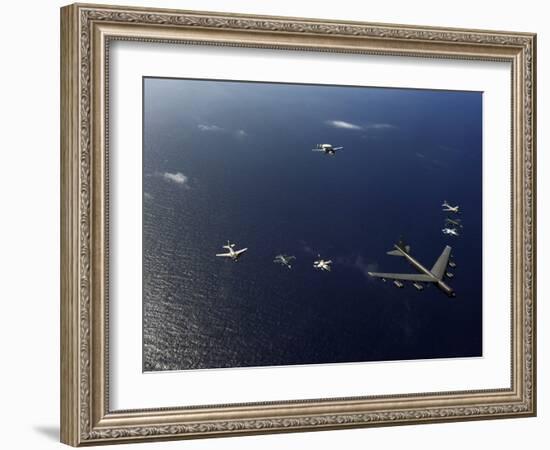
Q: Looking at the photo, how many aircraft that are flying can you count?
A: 8